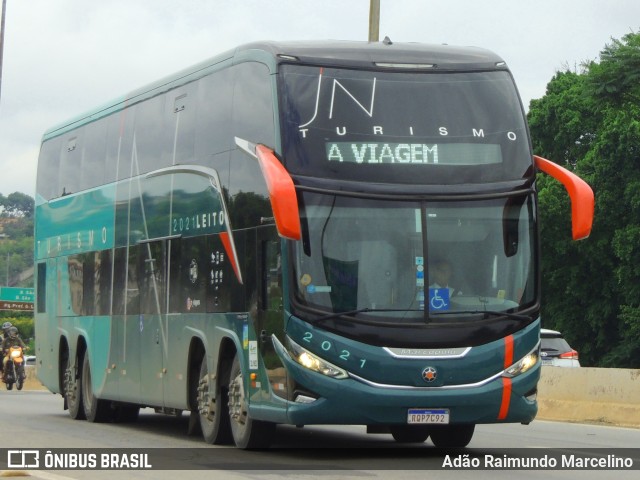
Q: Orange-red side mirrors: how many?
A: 2